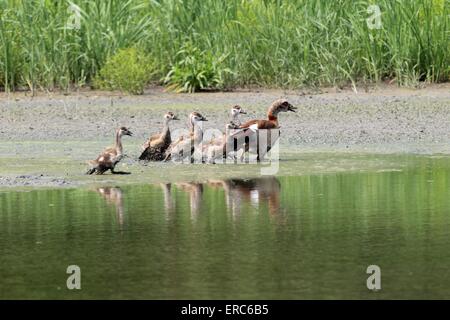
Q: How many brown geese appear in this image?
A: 6